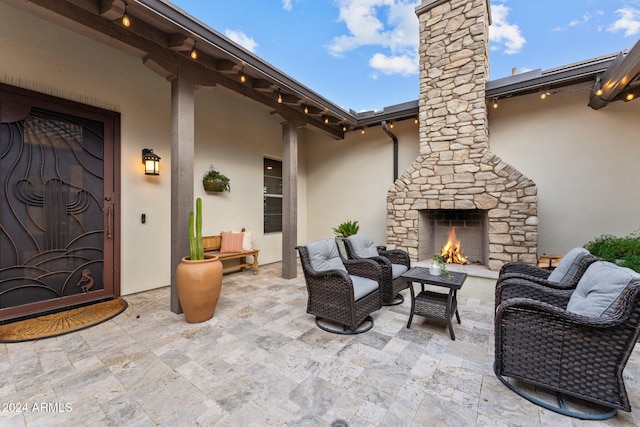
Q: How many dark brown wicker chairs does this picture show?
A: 4